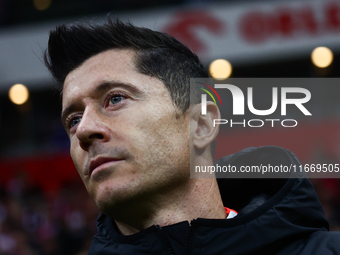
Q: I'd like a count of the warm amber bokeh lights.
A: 3